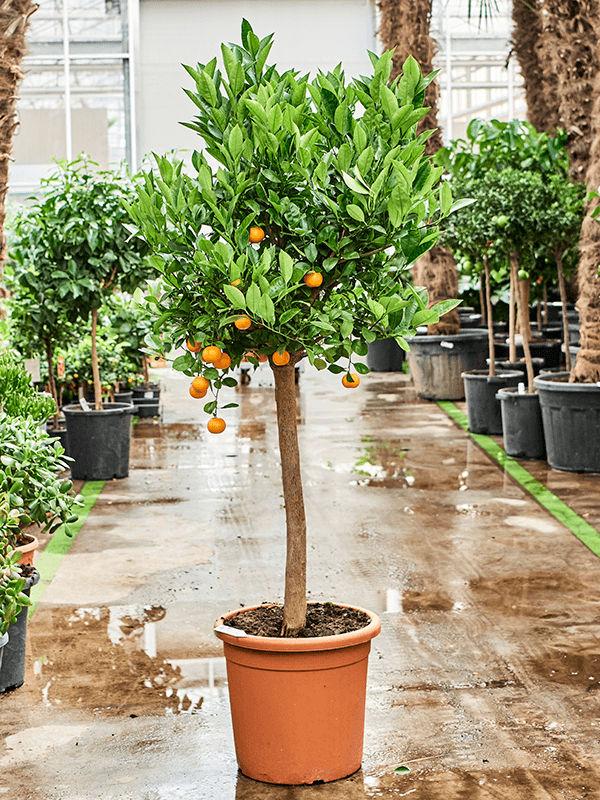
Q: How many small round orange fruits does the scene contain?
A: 12